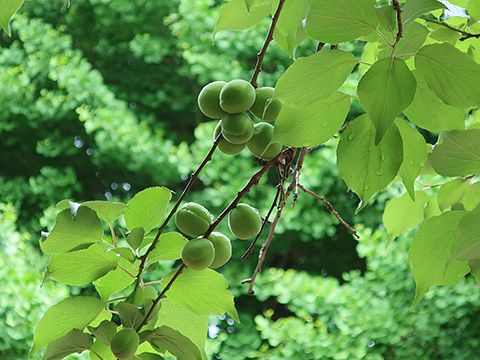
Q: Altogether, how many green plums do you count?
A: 11